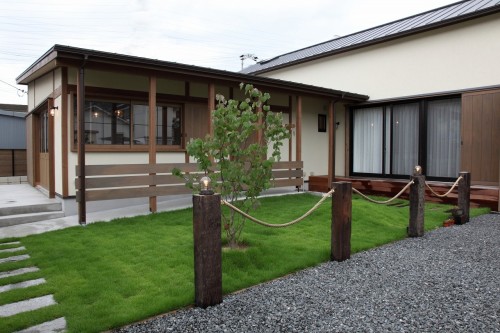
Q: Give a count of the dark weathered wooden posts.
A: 4